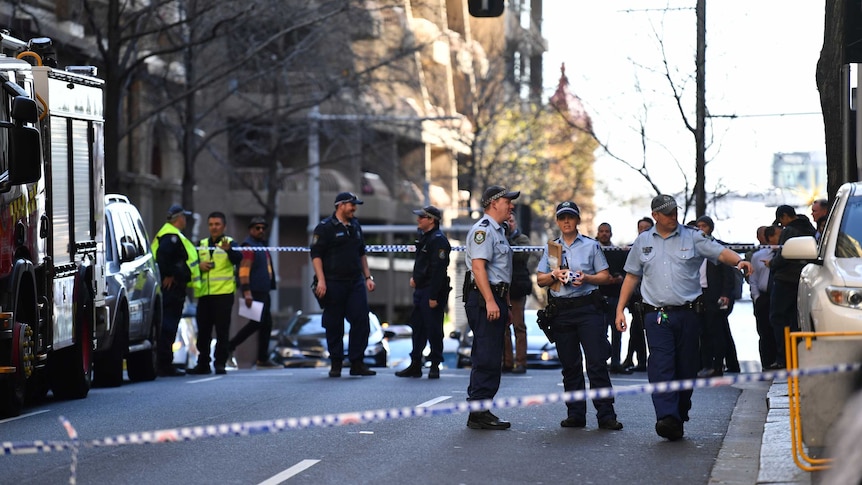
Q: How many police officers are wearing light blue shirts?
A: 3